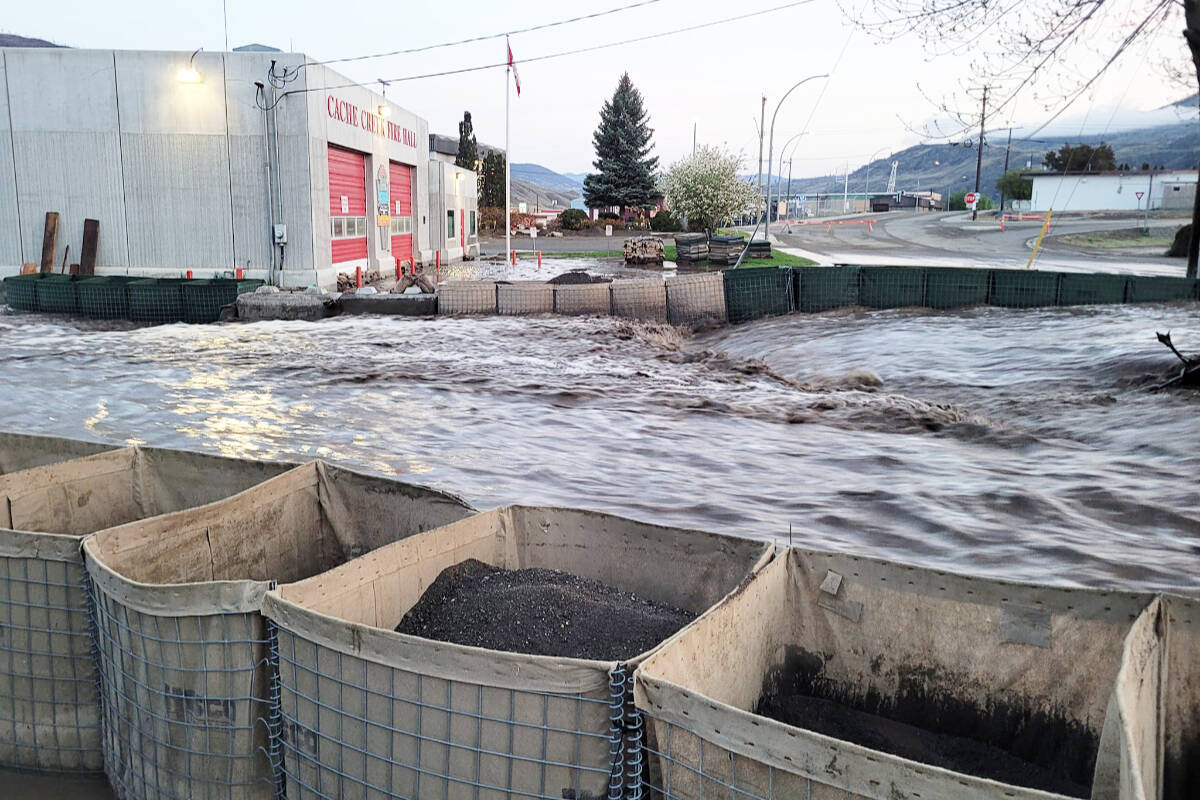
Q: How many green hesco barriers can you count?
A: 12